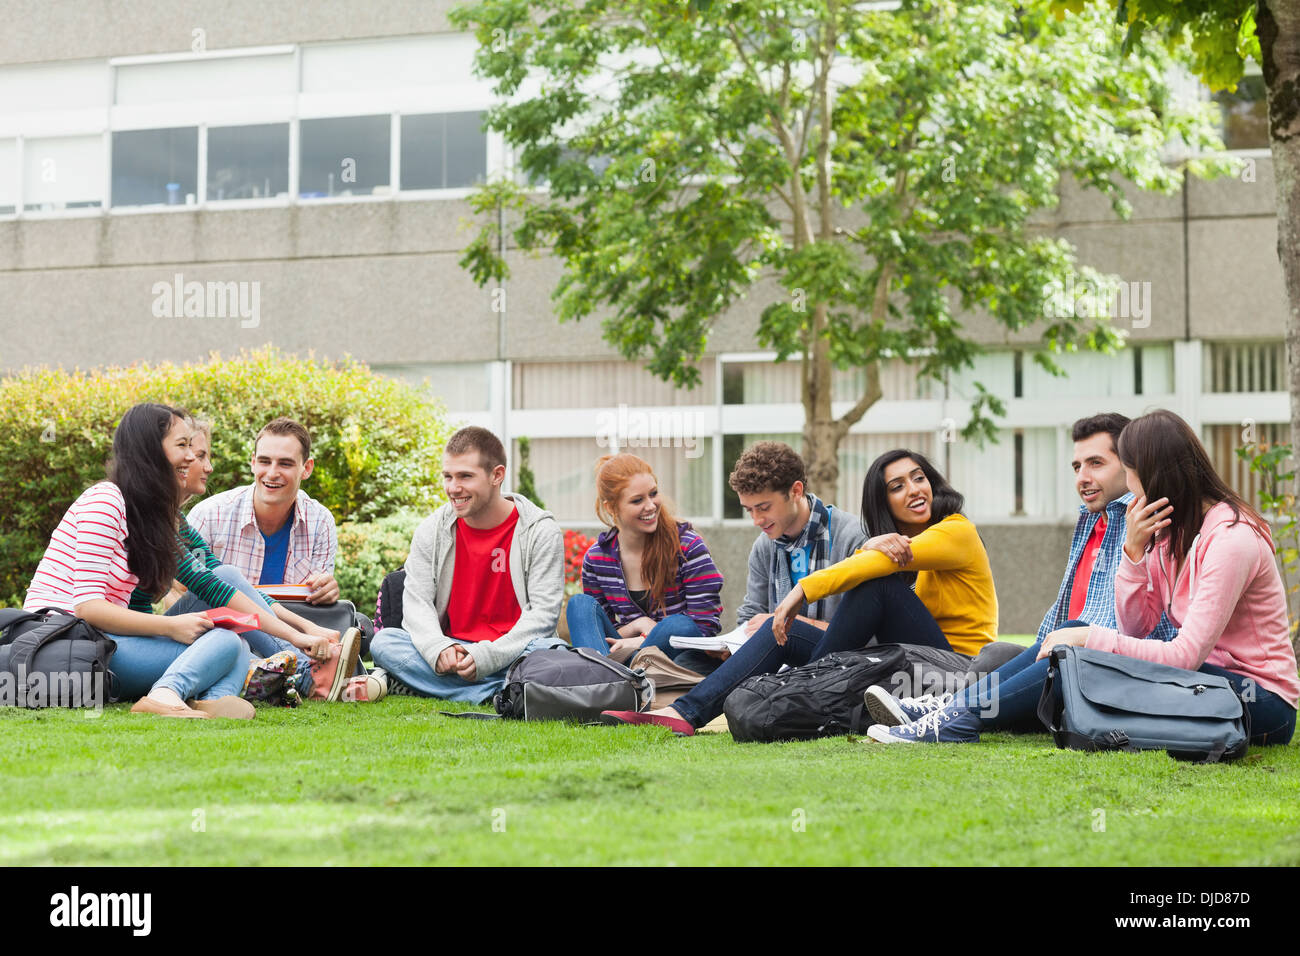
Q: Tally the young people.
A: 9